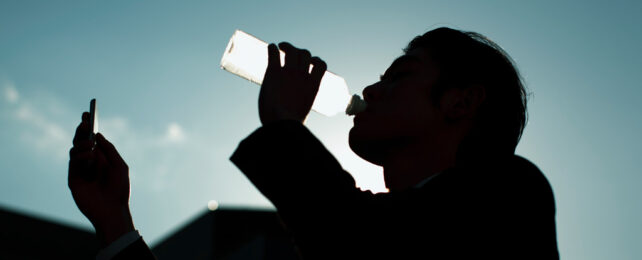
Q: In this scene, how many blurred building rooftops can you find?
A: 2